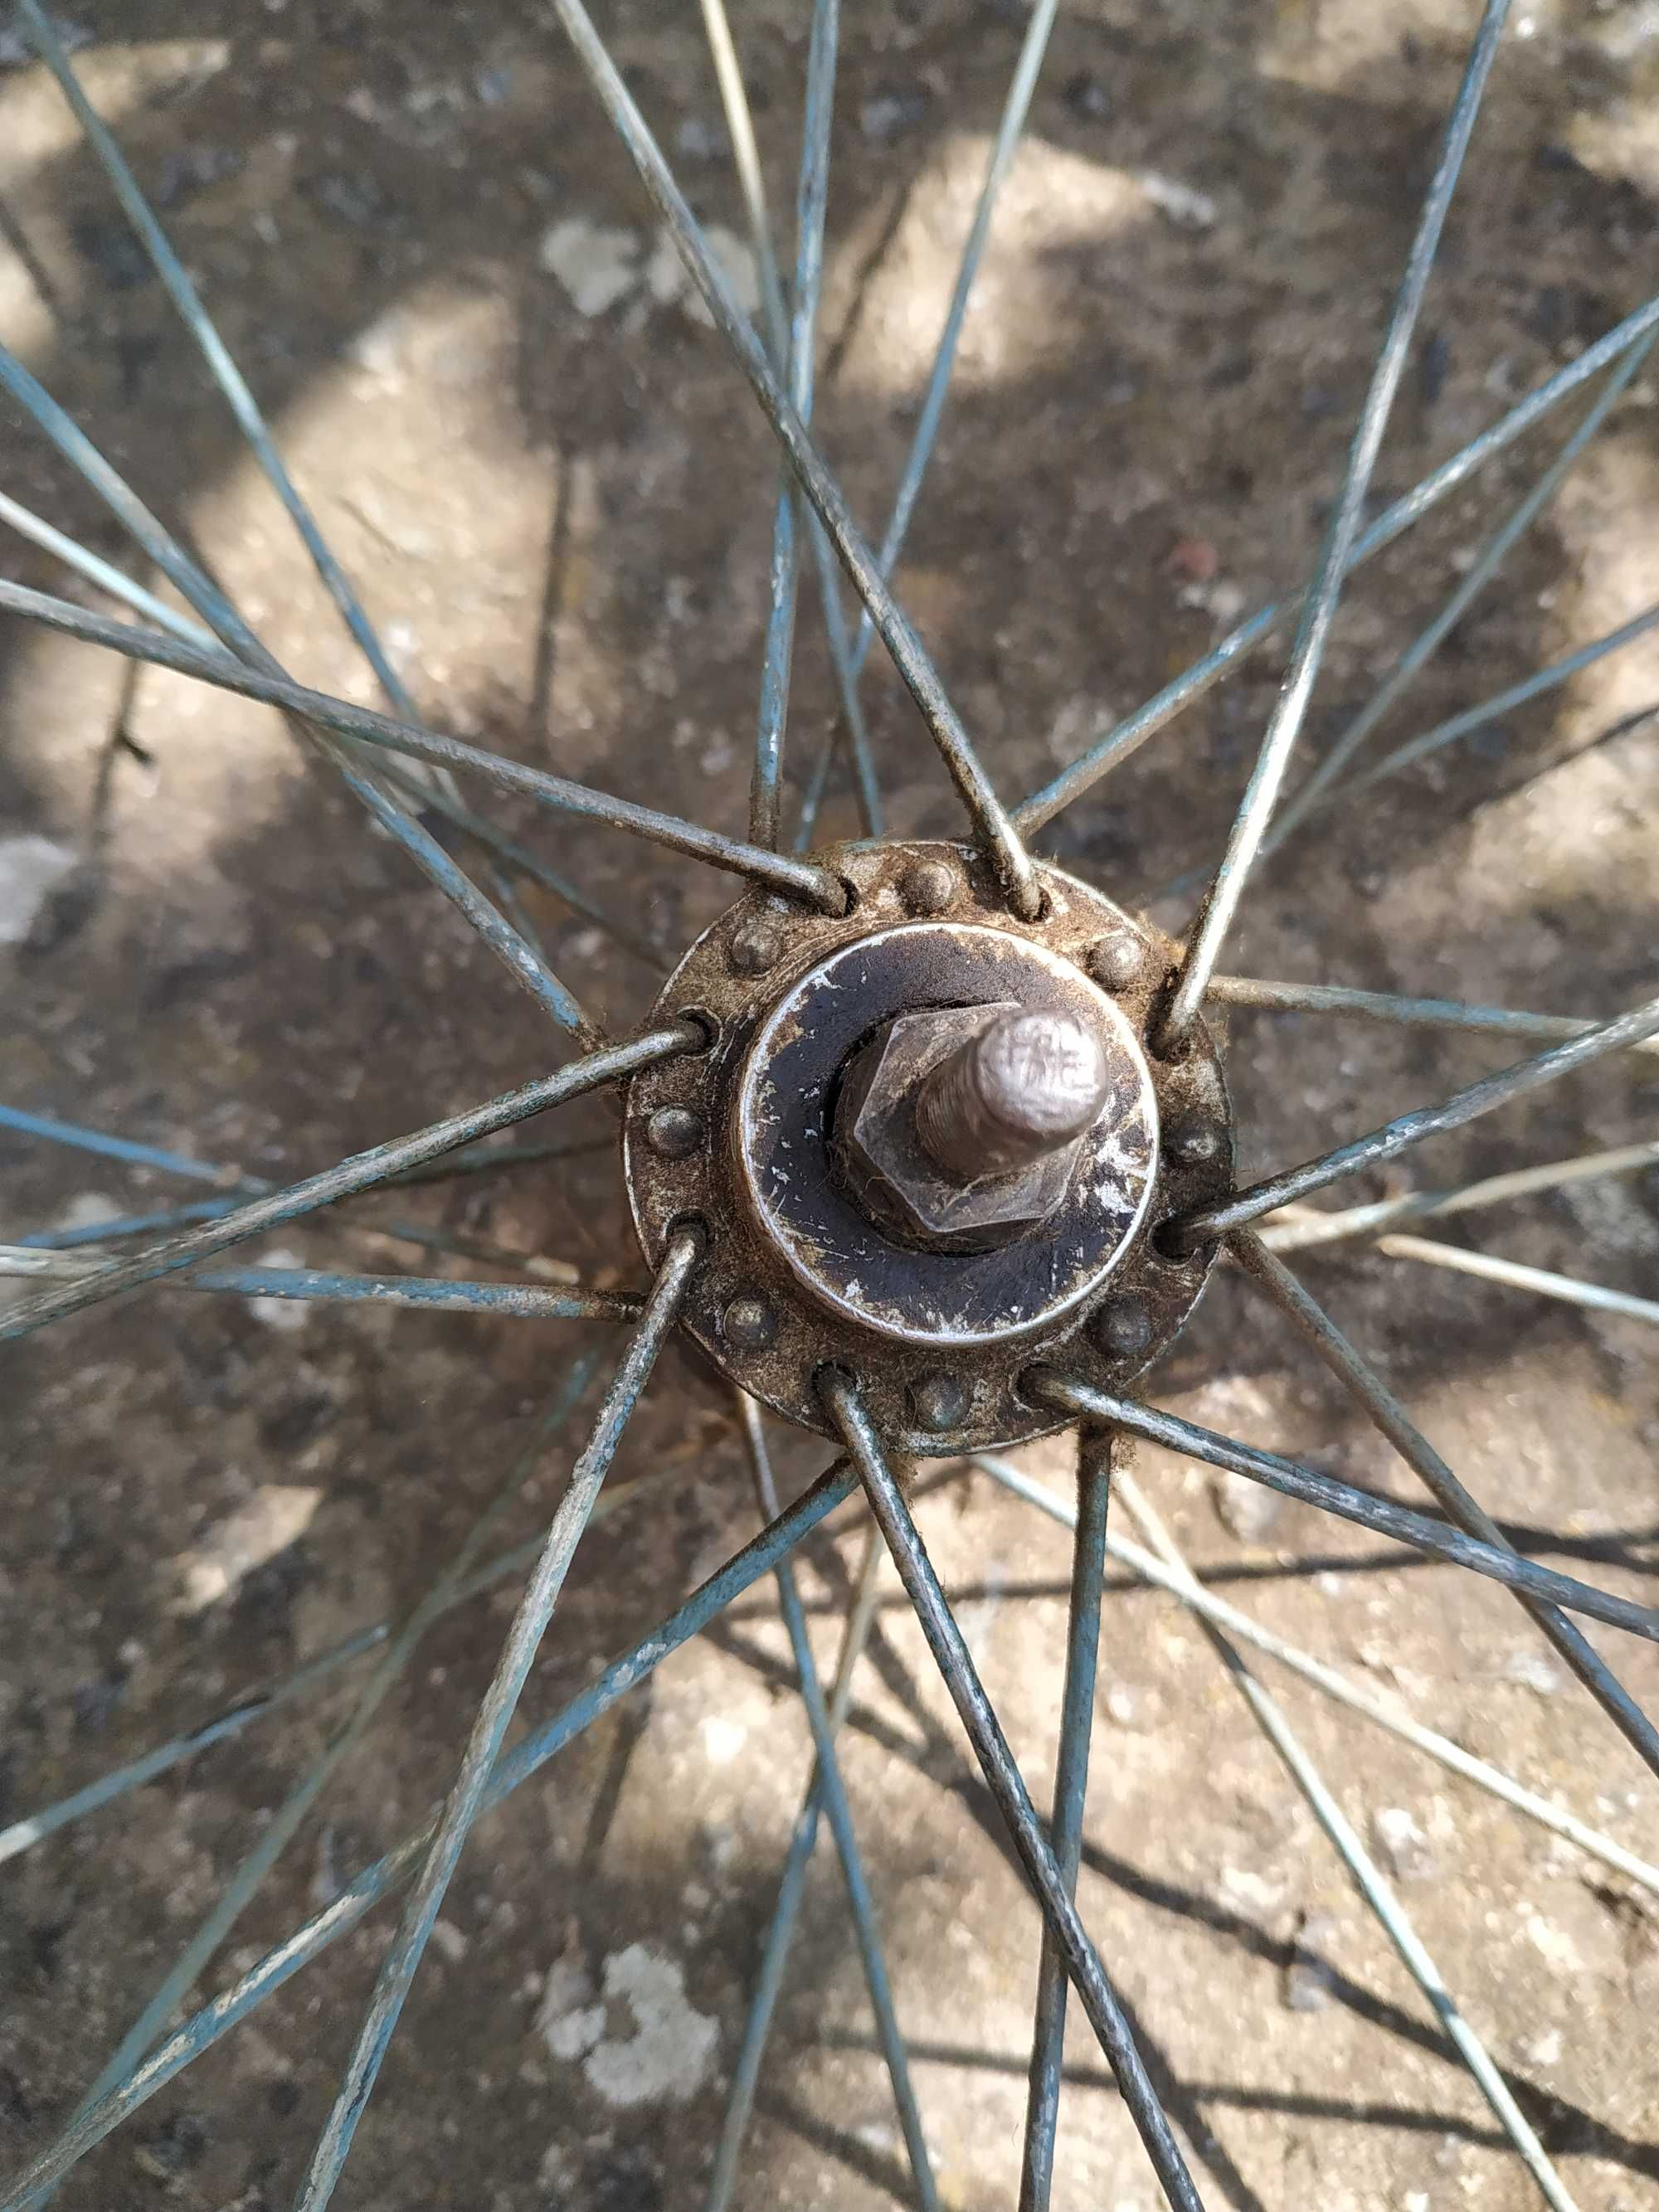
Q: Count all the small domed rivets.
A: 8